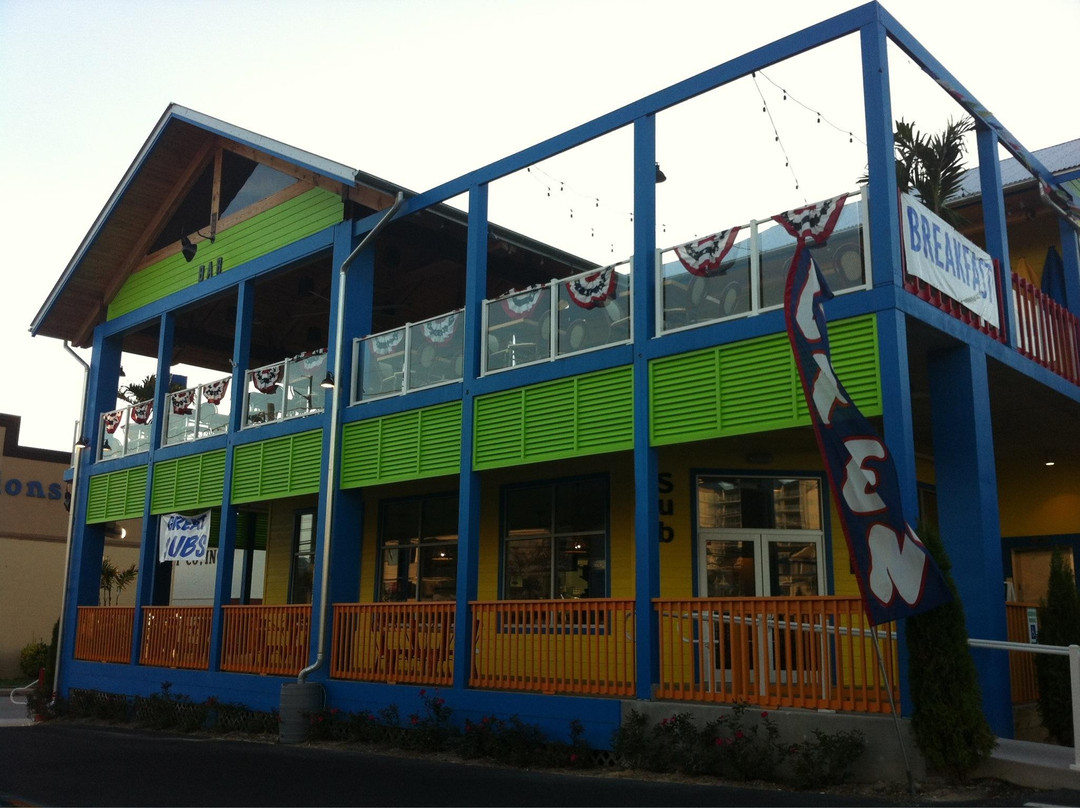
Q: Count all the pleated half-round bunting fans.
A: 12